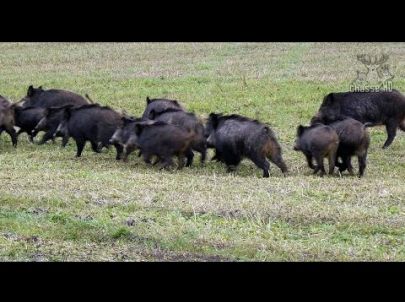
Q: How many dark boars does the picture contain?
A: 13